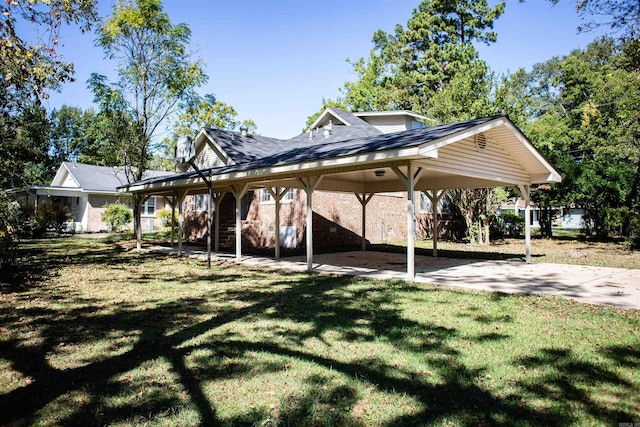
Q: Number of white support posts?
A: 11